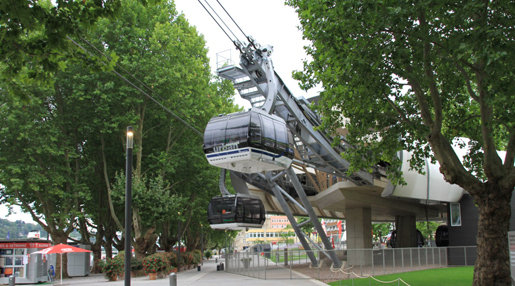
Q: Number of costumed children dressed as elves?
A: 0